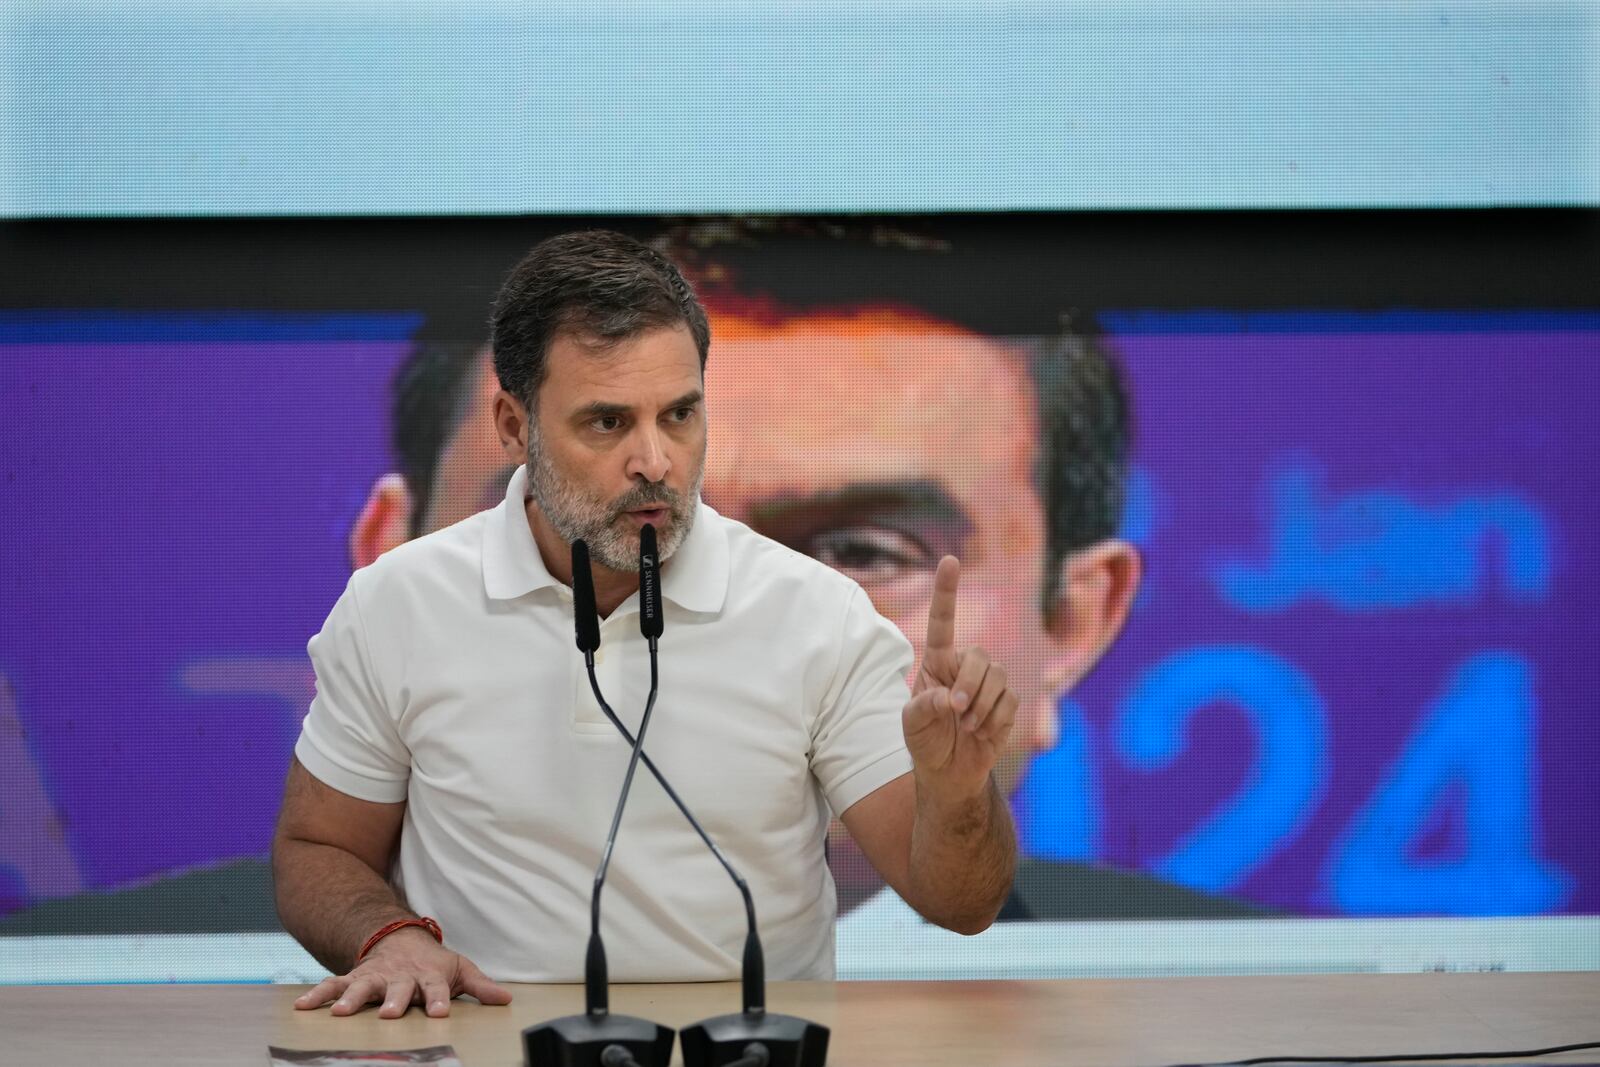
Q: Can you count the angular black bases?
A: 2